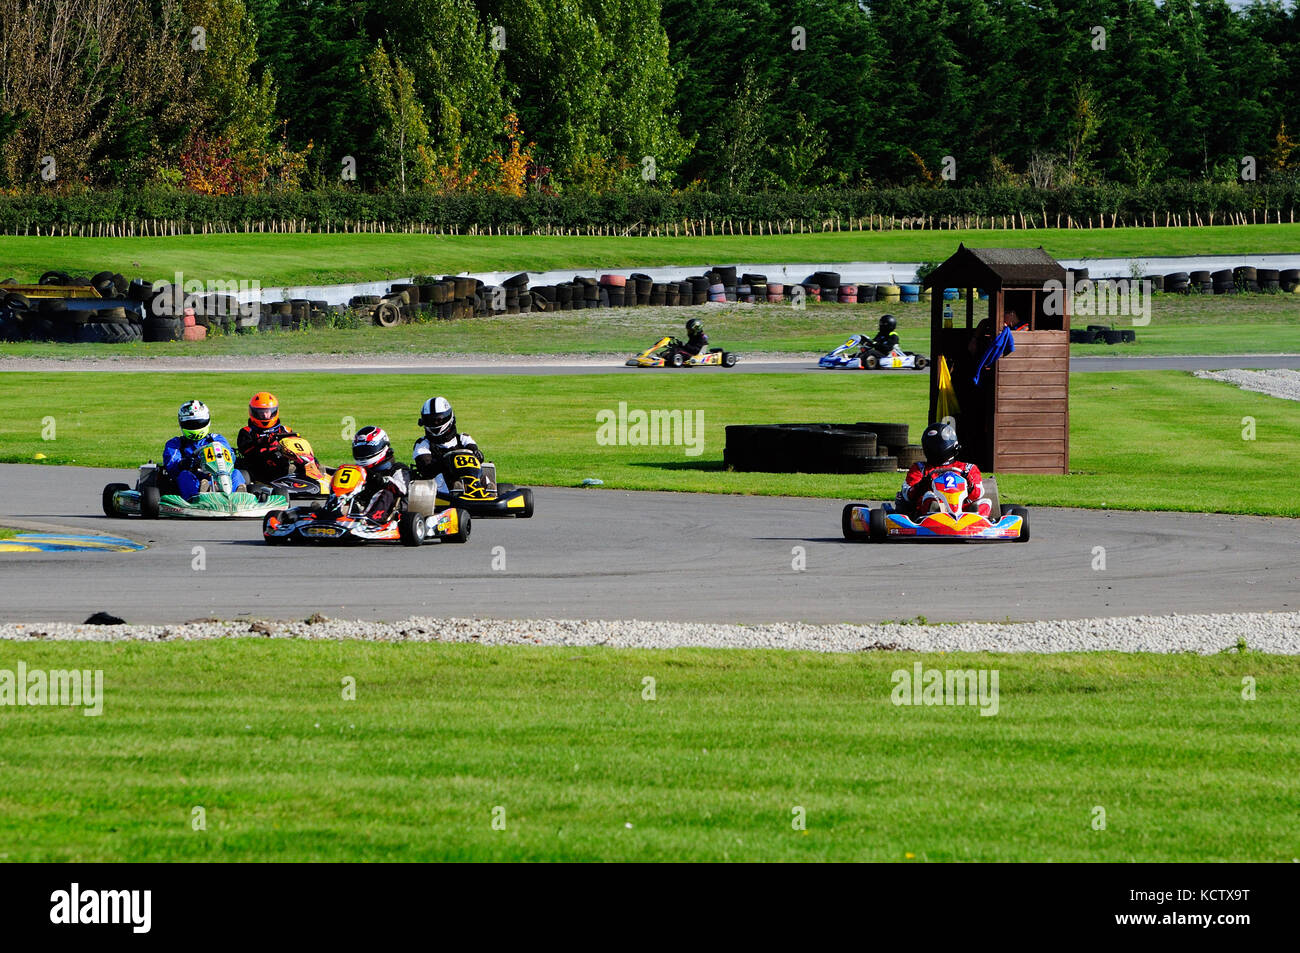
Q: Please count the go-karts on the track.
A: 7